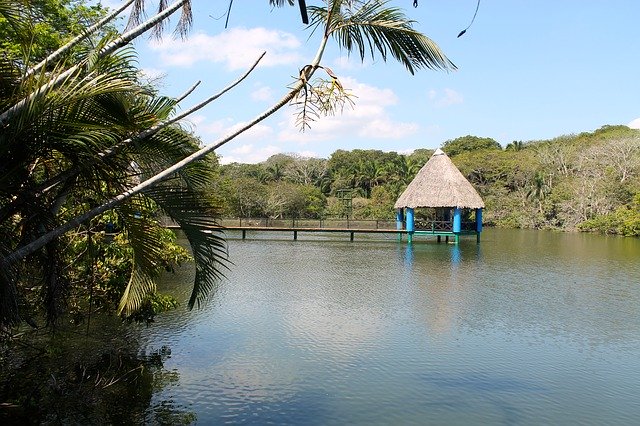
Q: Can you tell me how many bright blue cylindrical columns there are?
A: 4